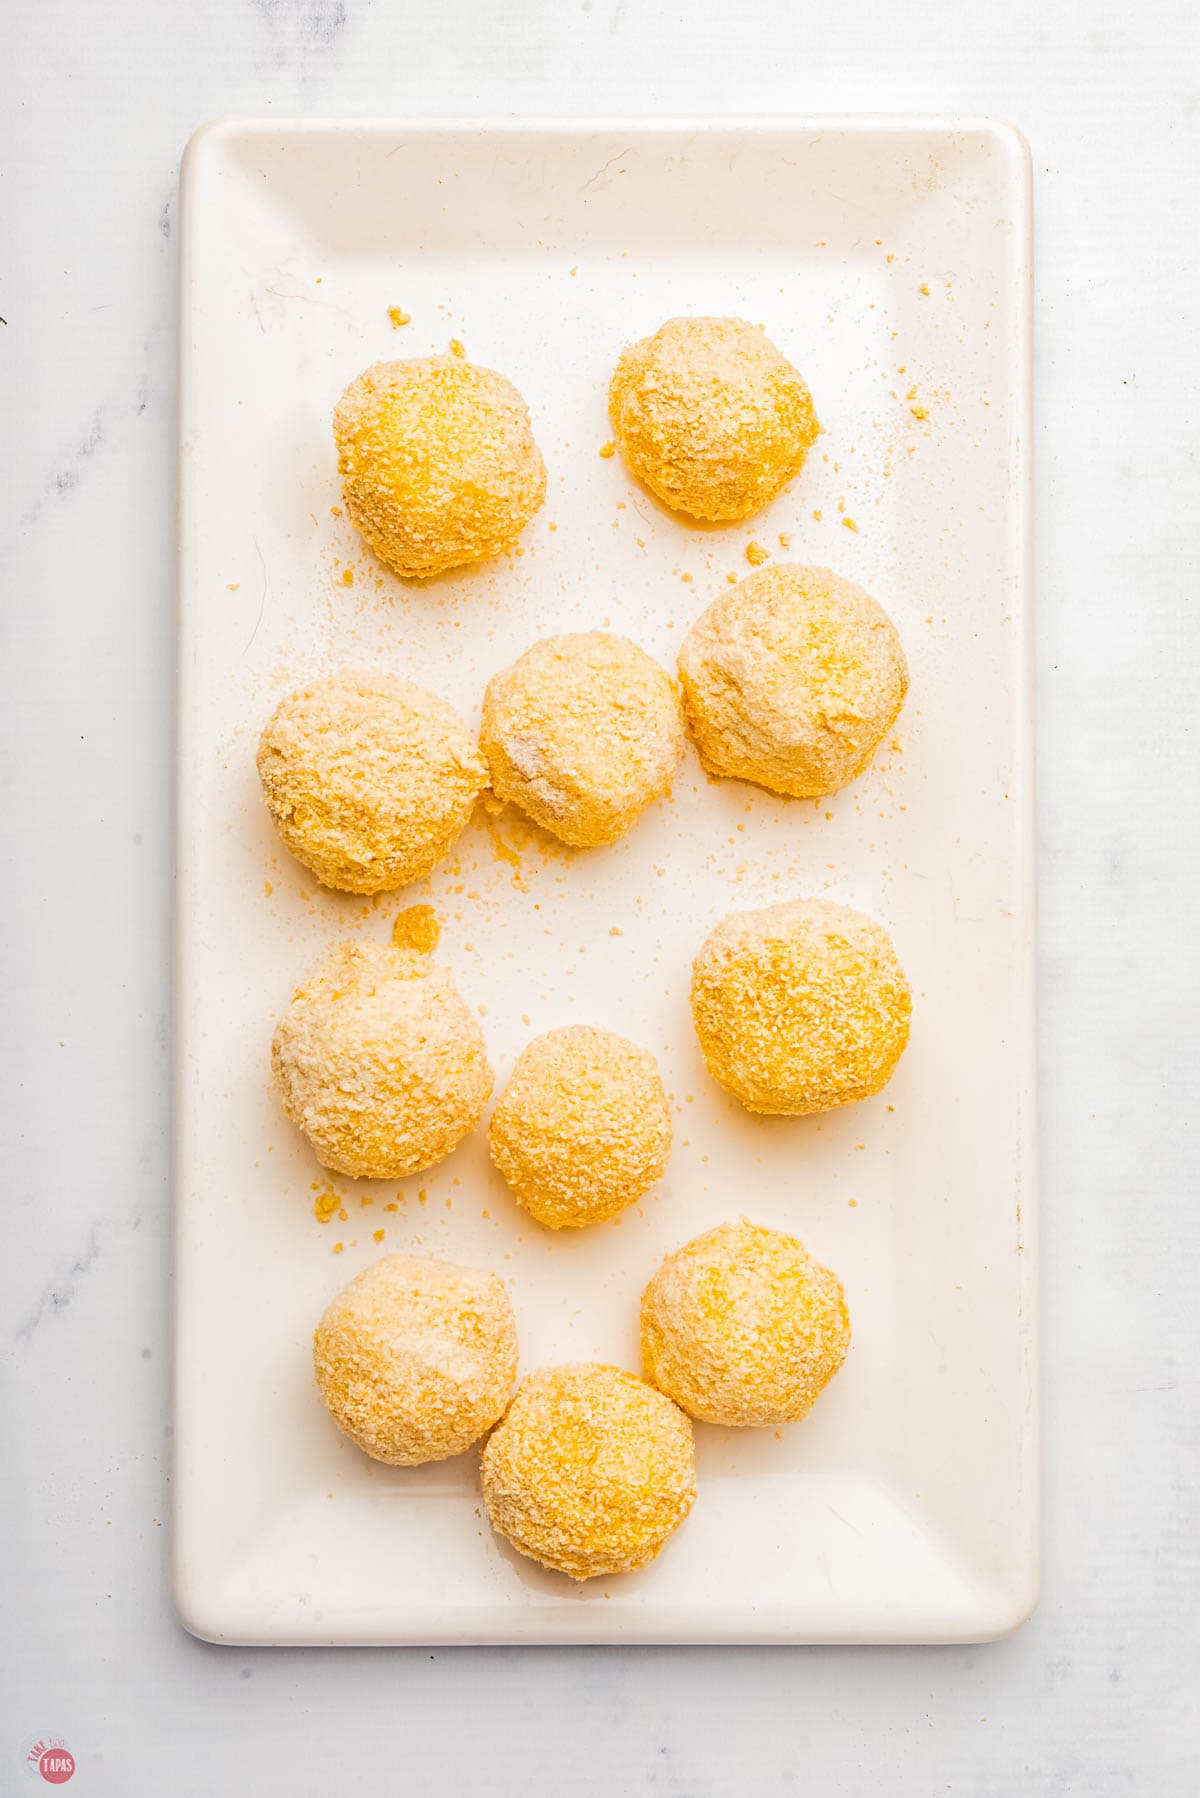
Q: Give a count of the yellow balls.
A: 11